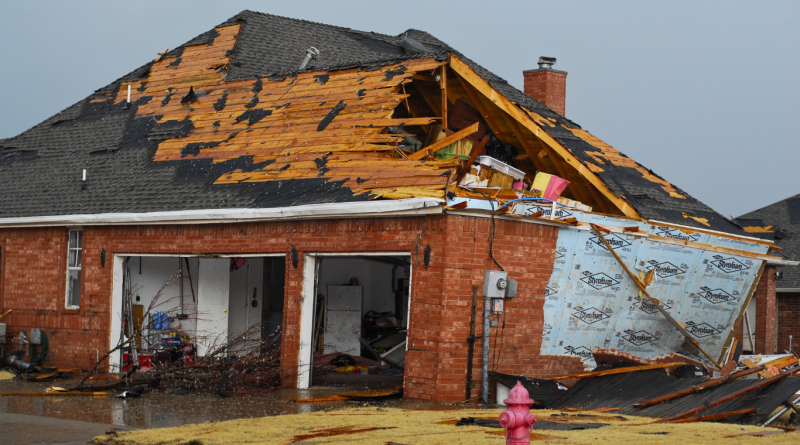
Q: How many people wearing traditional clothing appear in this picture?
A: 0